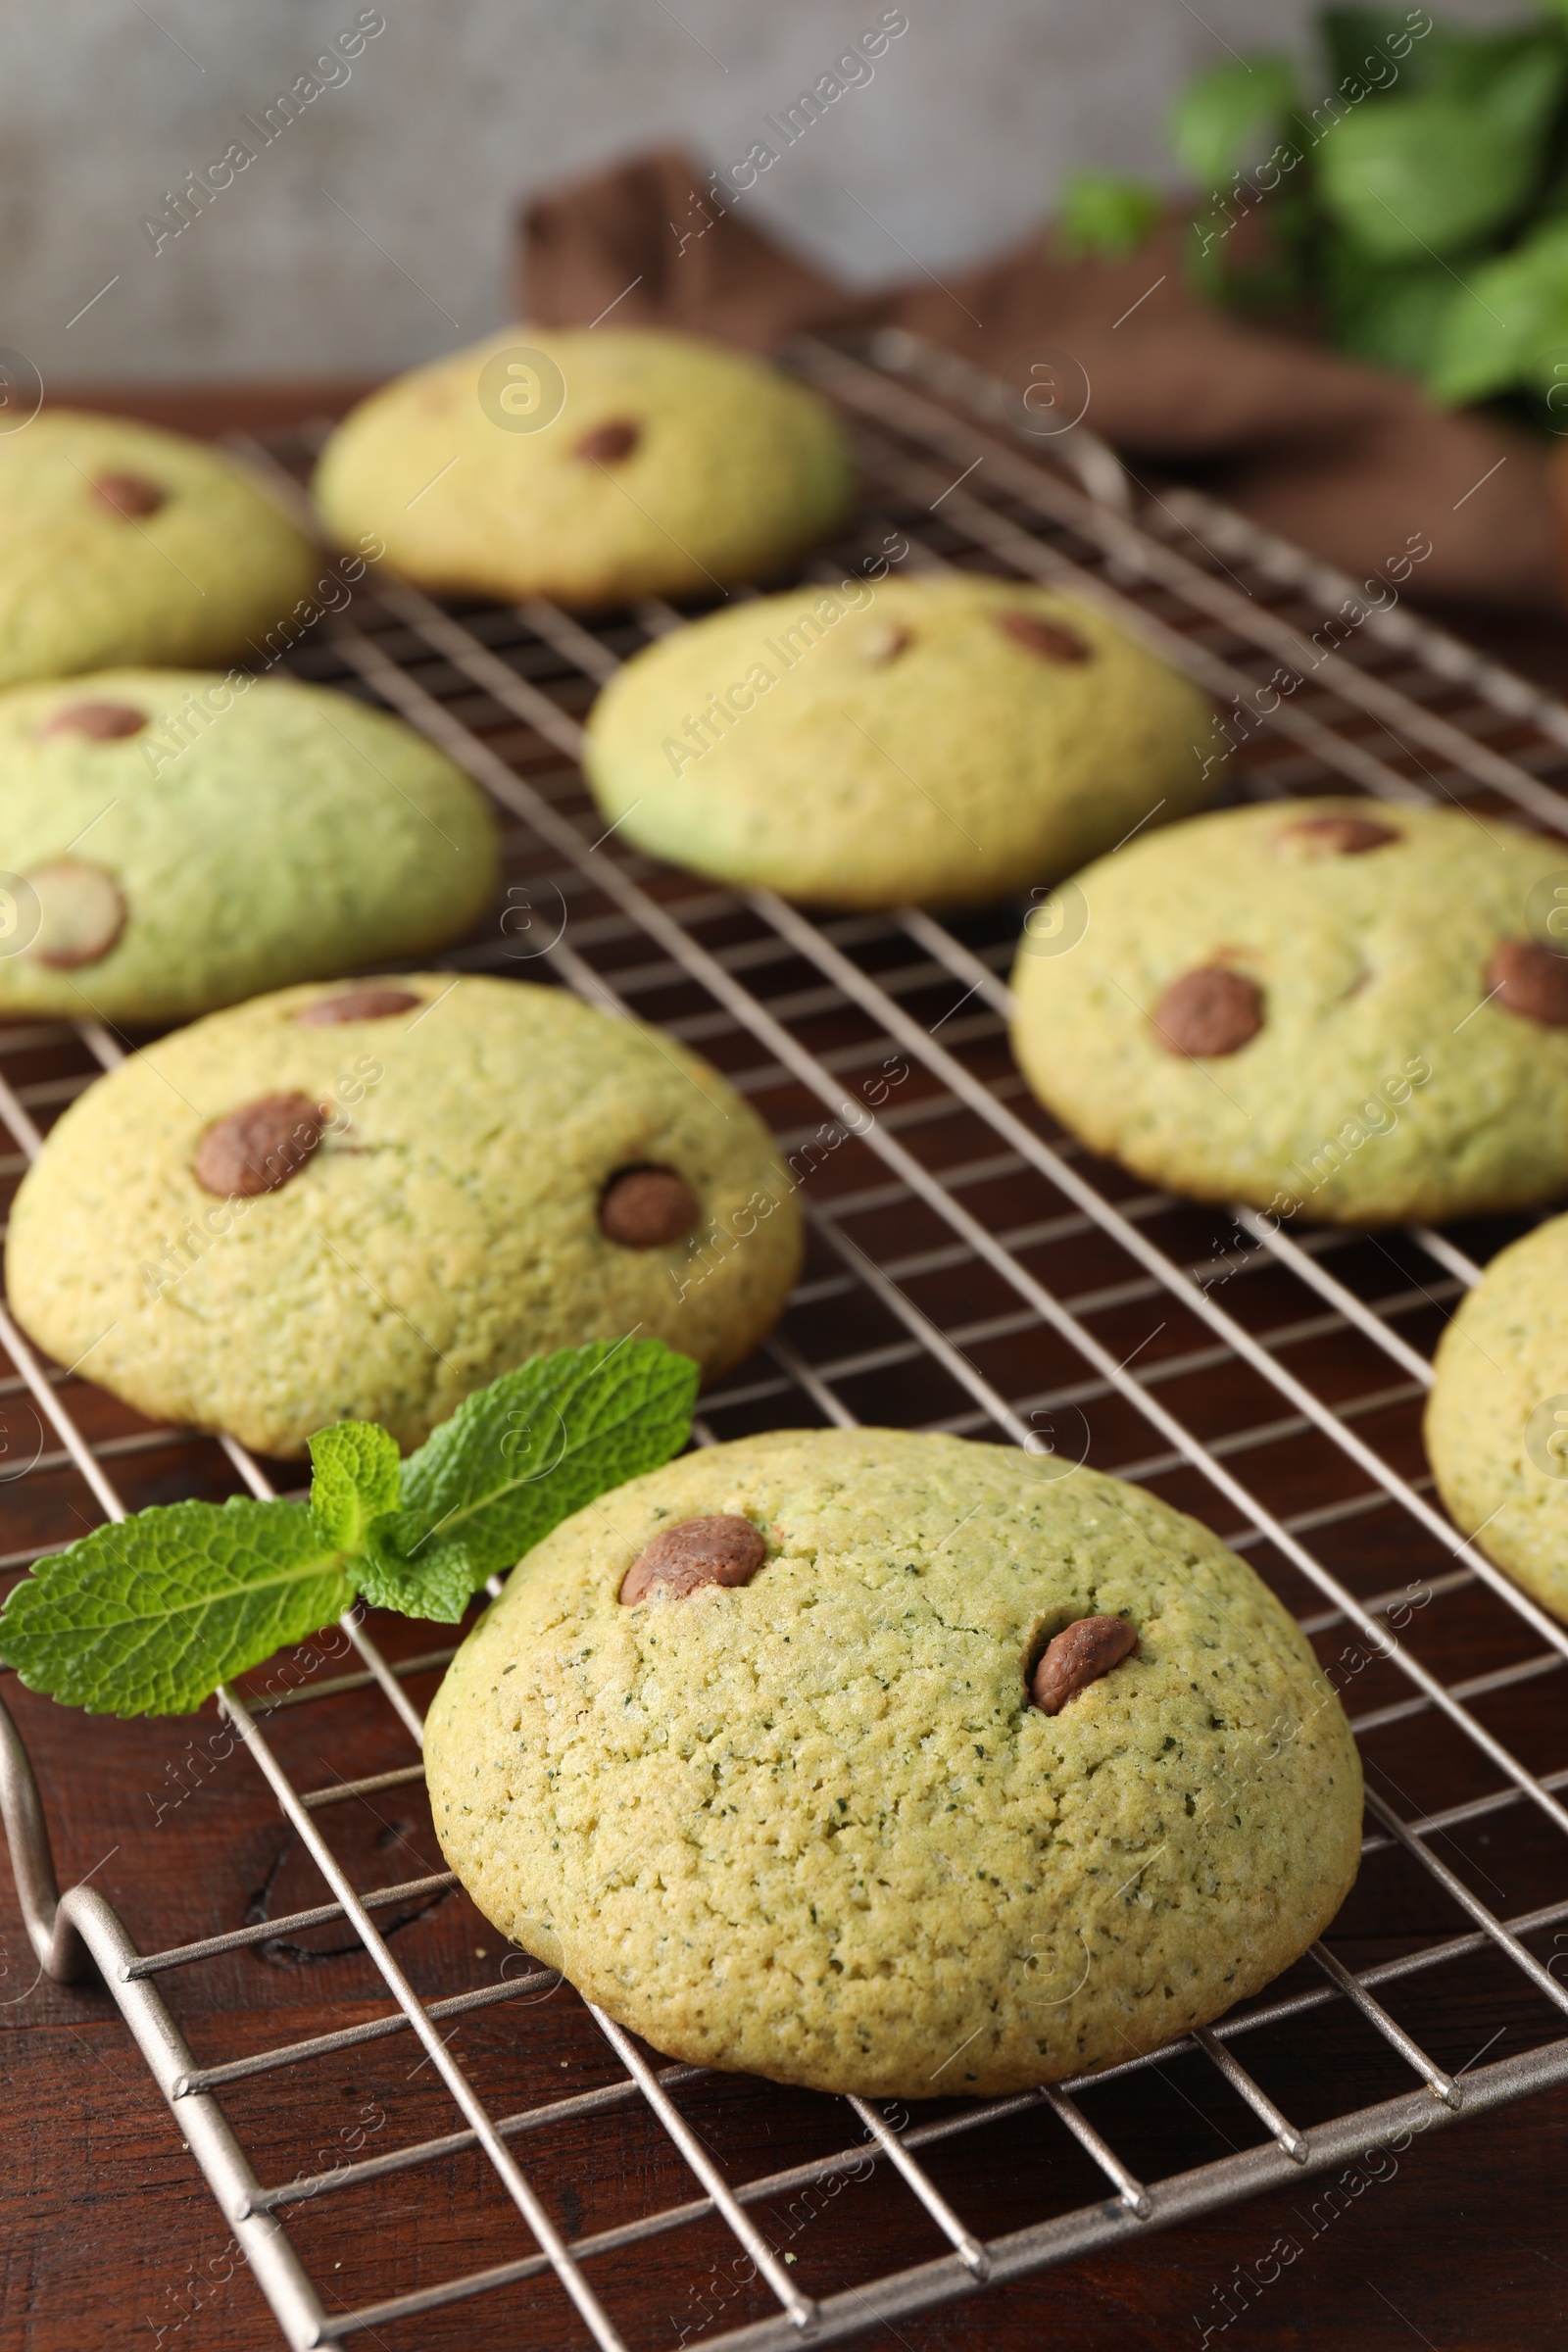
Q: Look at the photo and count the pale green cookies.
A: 8